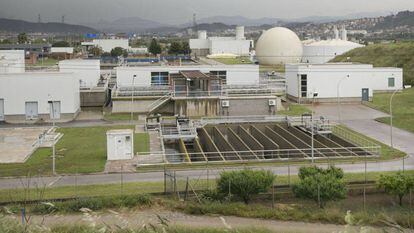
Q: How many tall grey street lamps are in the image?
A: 5